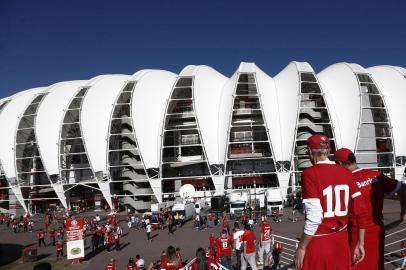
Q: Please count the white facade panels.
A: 8